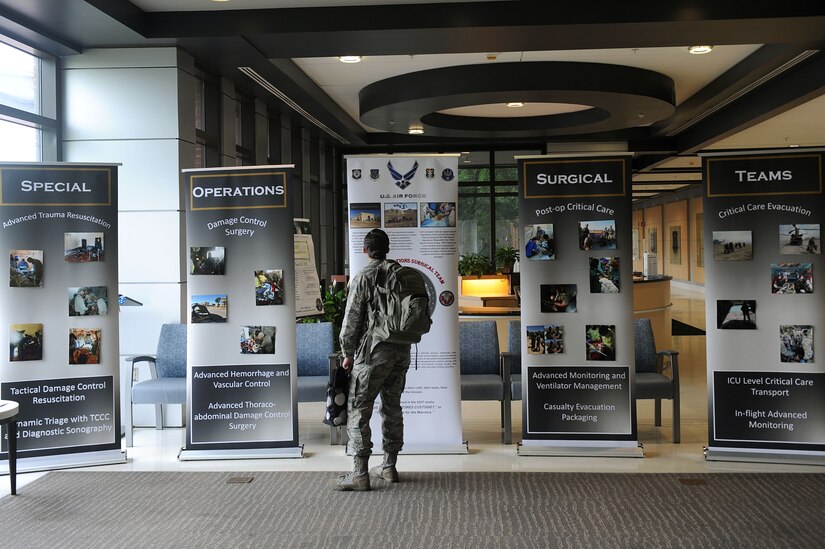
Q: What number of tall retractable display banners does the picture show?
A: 5